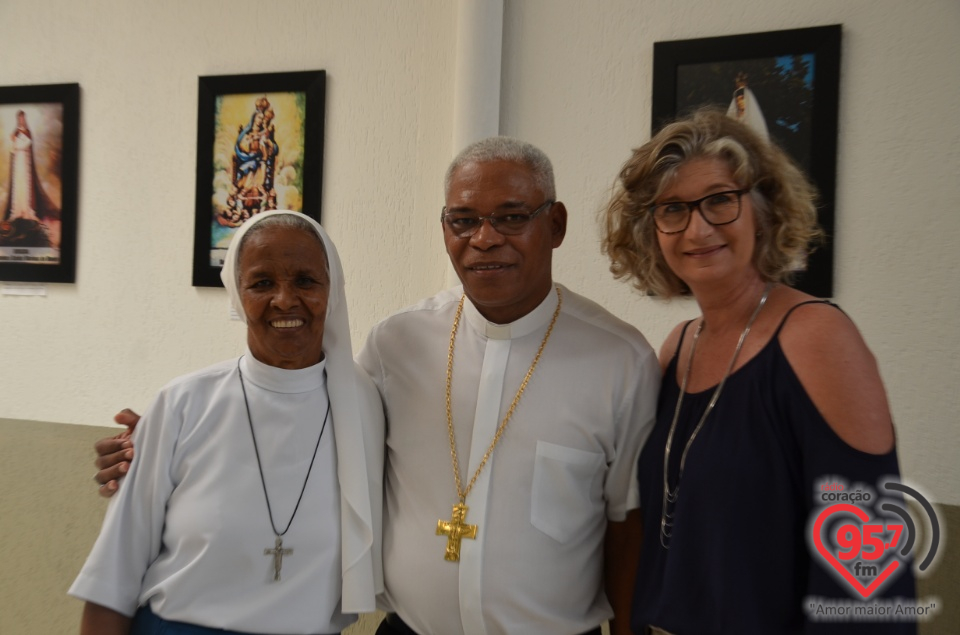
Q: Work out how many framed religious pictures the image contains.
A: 3